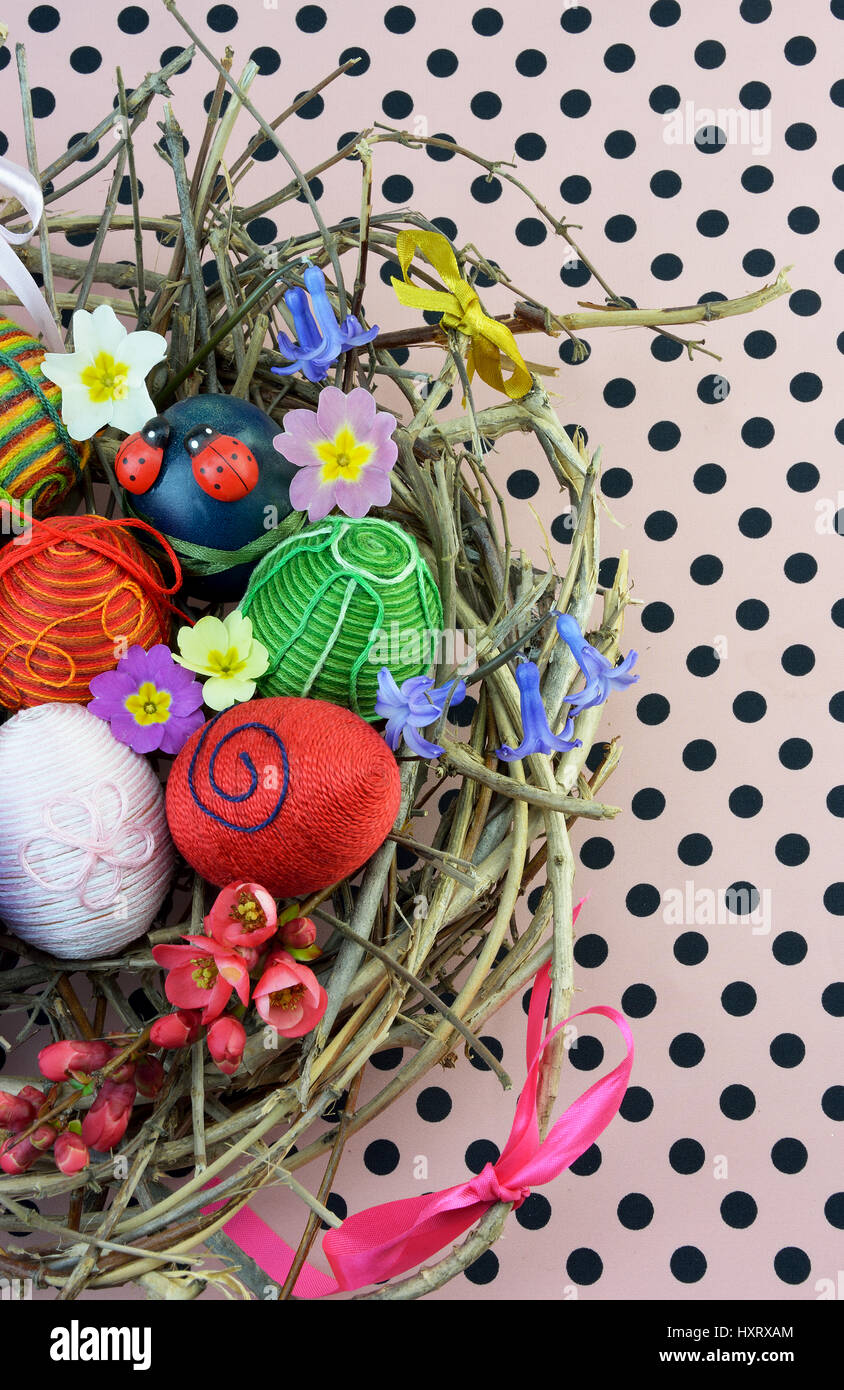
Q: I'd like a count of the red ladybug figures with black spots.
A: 2